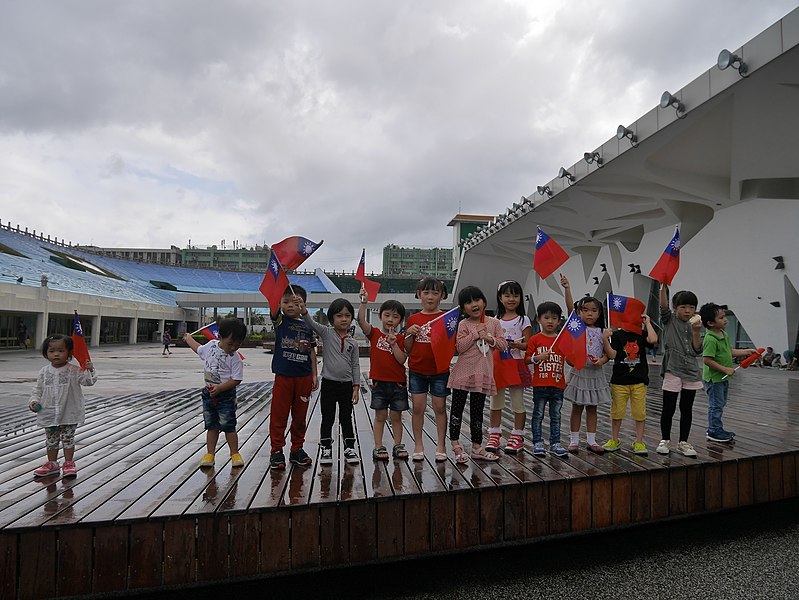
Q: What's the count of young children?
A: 13